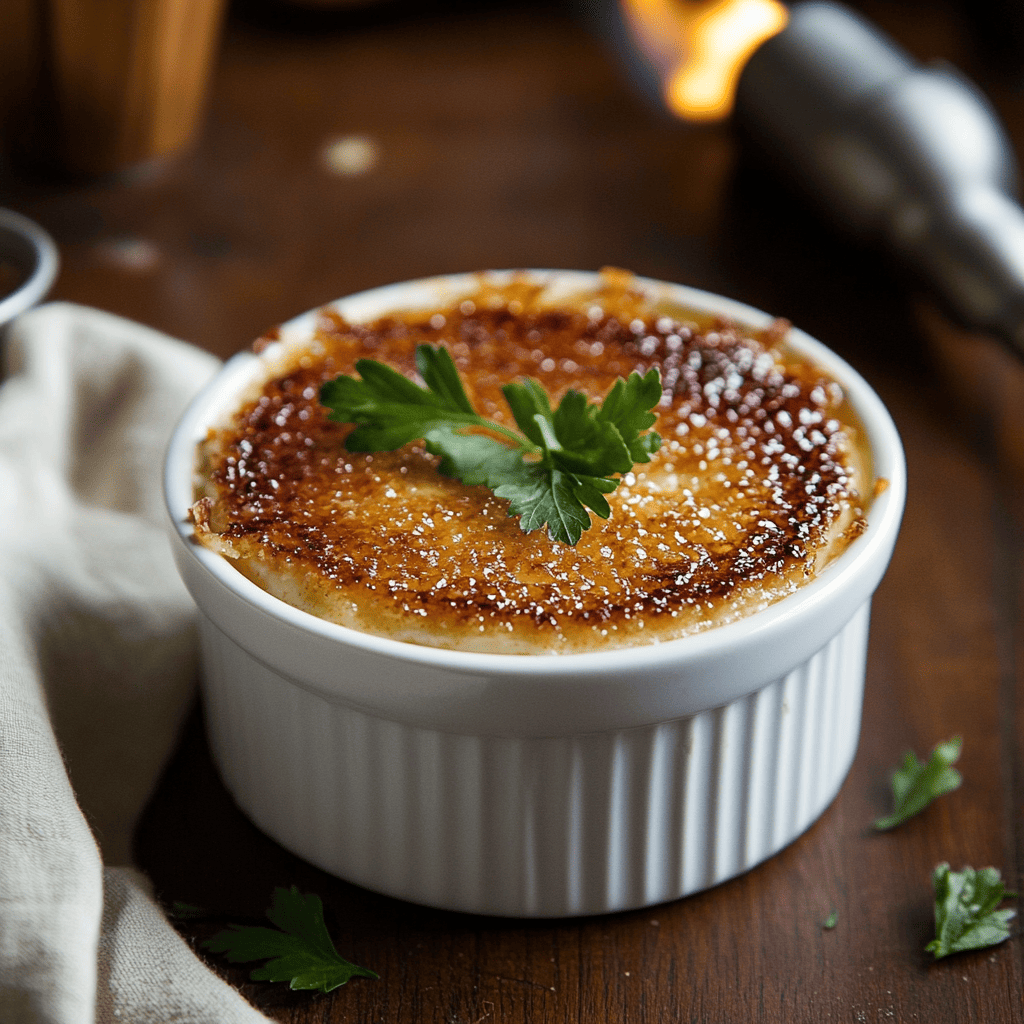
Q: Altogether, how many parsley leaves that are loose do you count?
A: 3